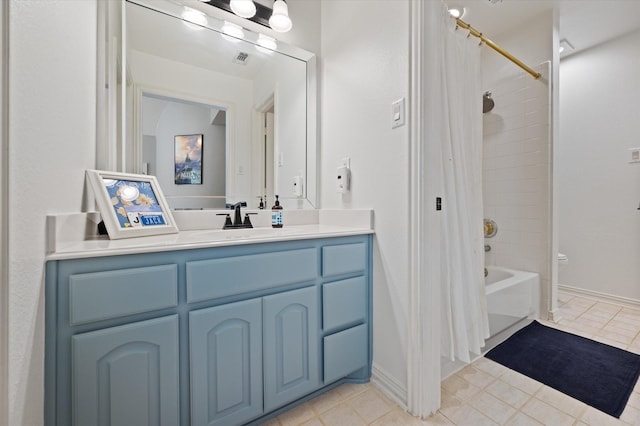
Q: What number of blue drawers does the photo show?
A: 5